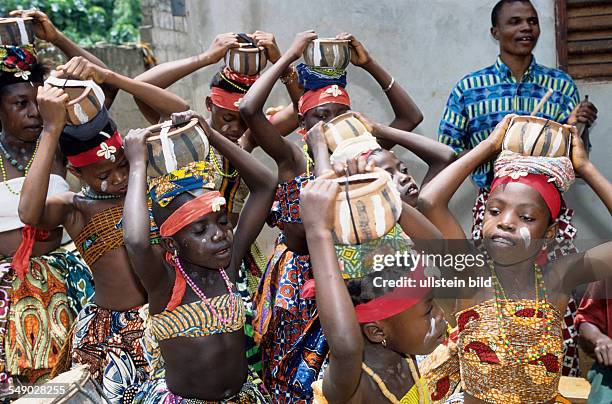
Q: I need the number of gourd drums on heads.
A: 8